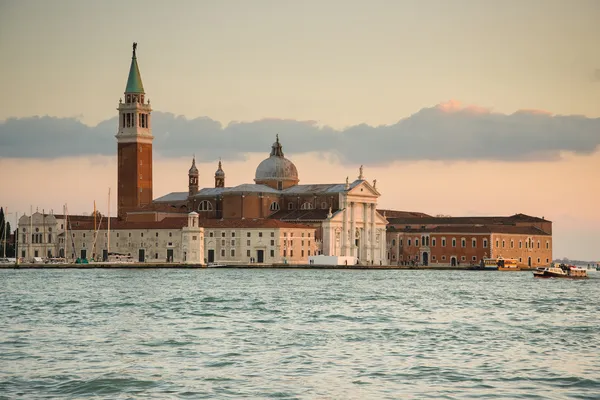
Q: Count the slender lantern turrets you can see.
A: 2